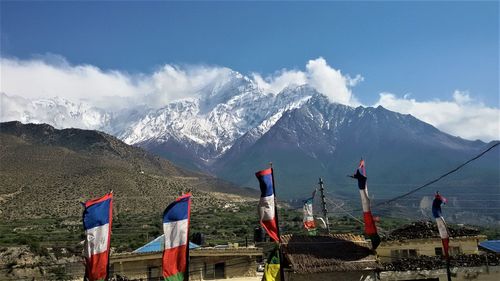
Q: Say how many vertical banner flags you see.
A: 6